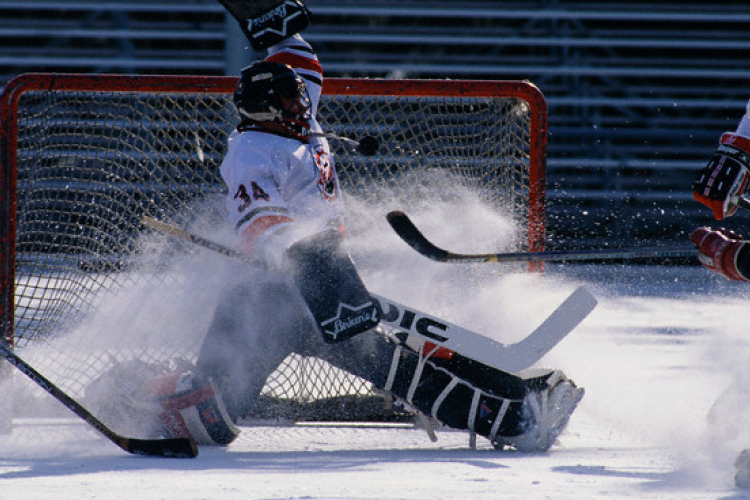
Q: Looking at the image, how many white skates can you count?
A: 1